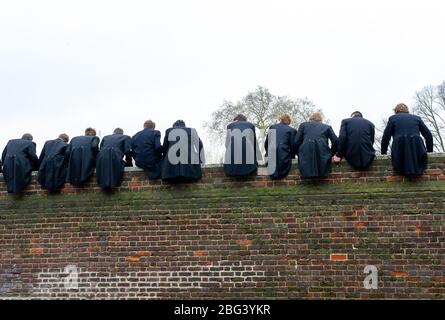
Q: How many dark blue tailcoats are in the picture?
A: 11